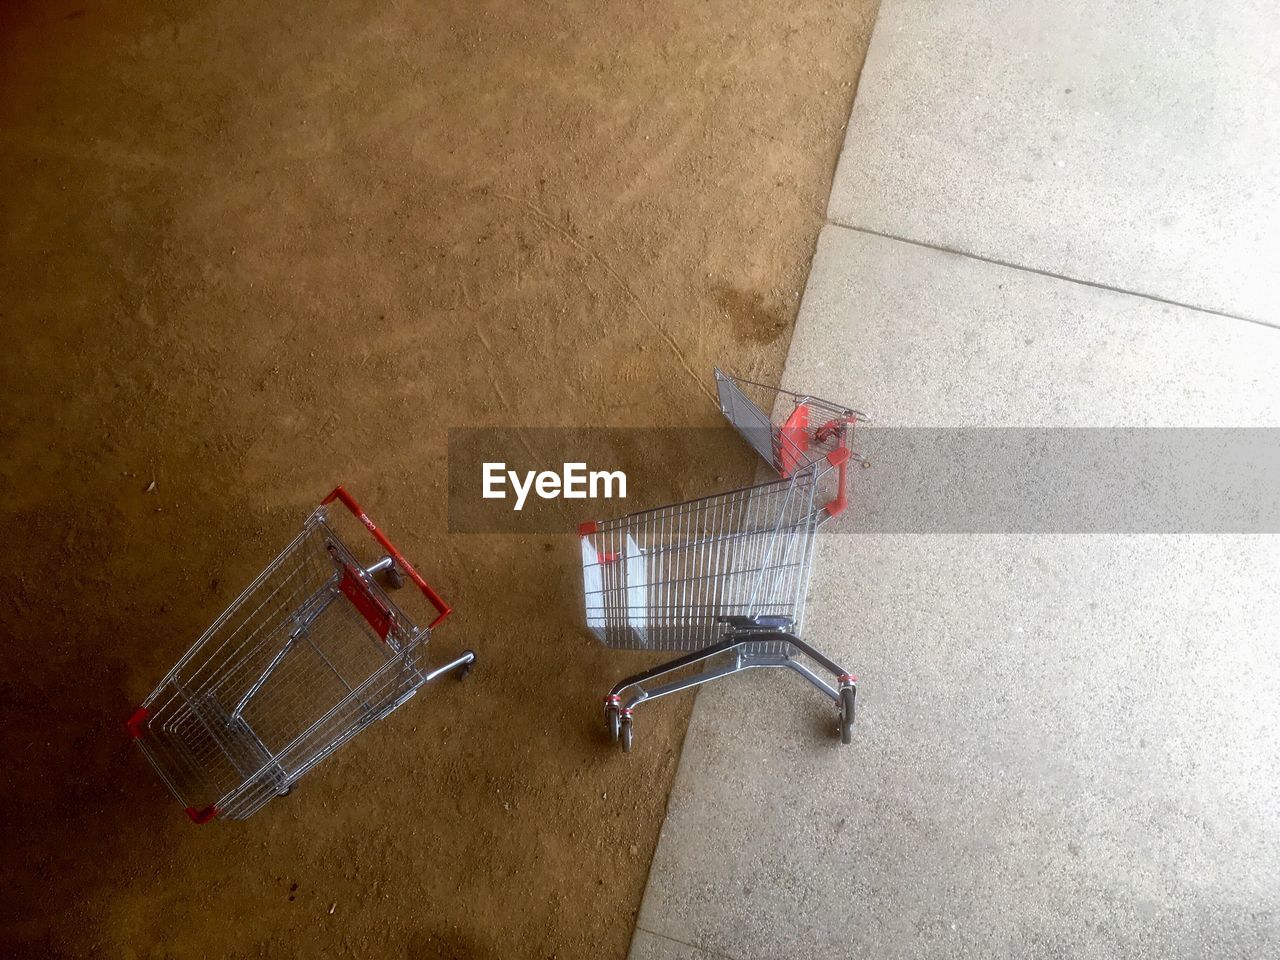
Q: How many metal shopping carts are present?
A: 2